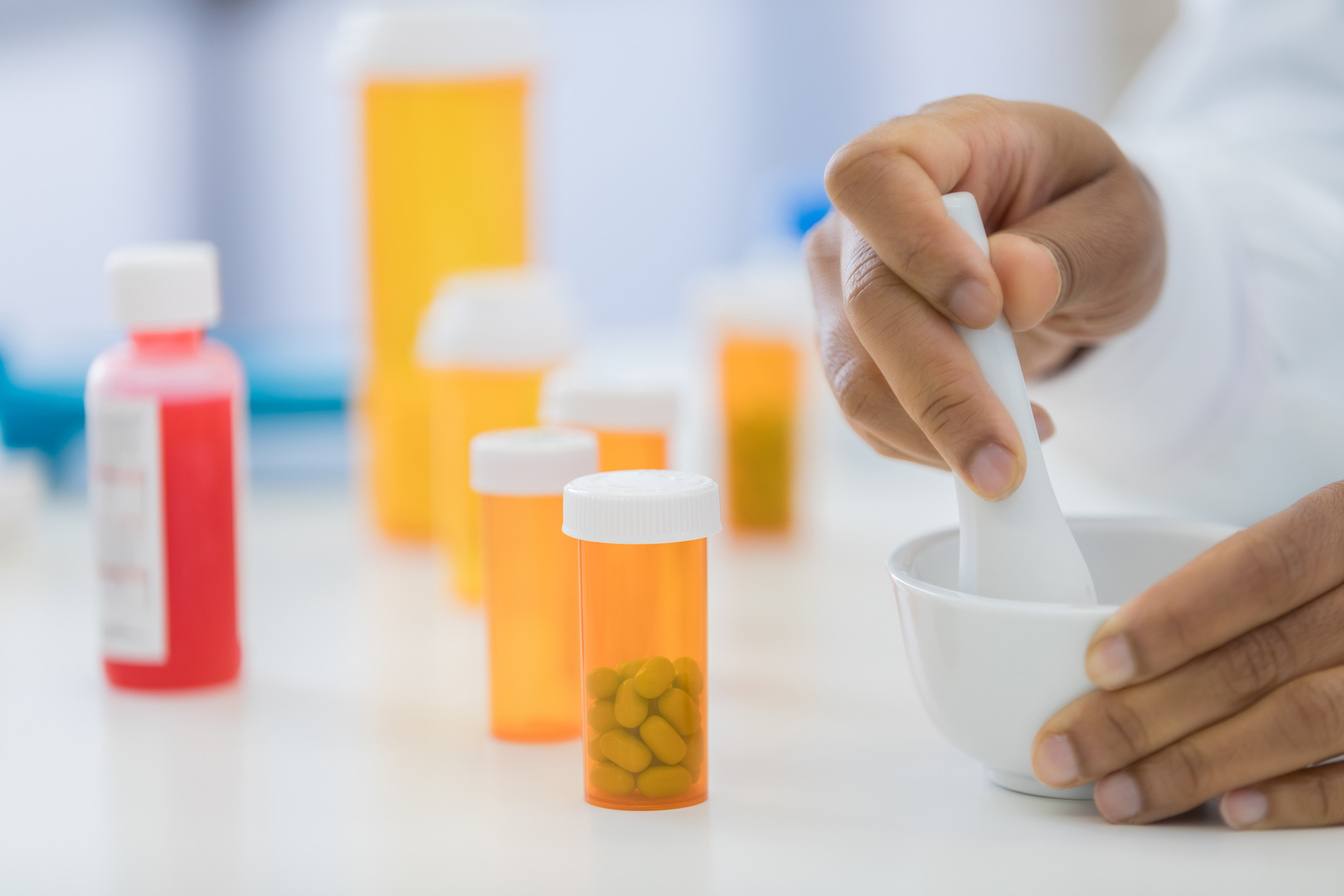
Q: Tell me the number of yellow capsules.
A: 13